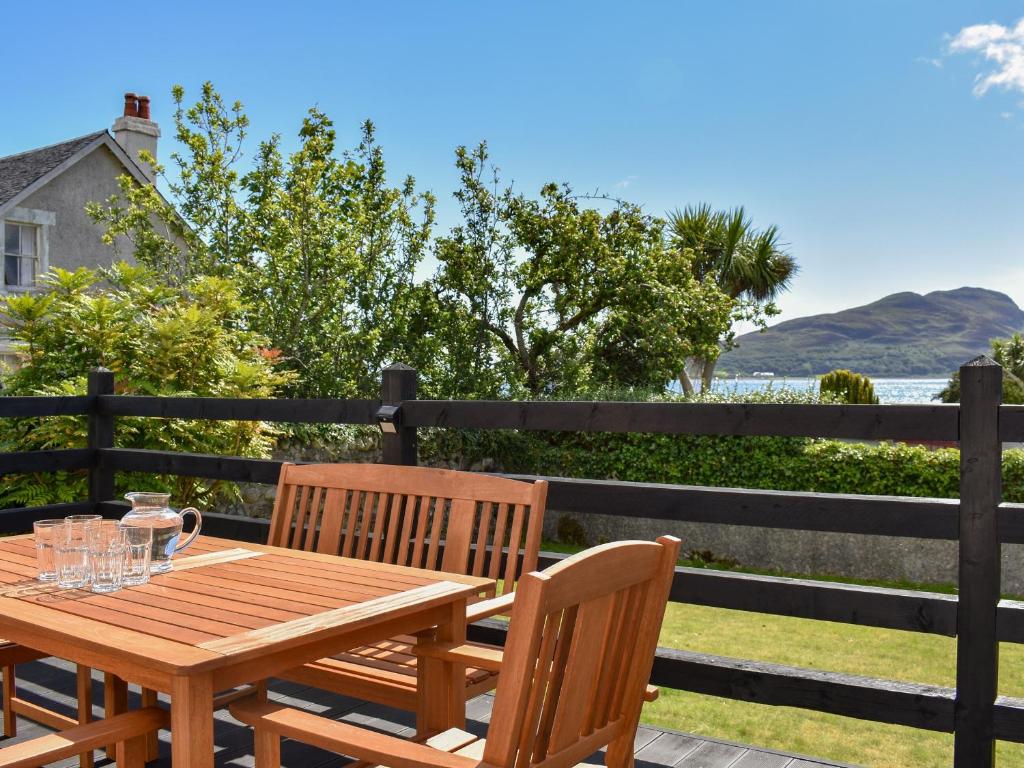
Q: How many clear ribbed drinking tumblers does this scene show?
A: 6